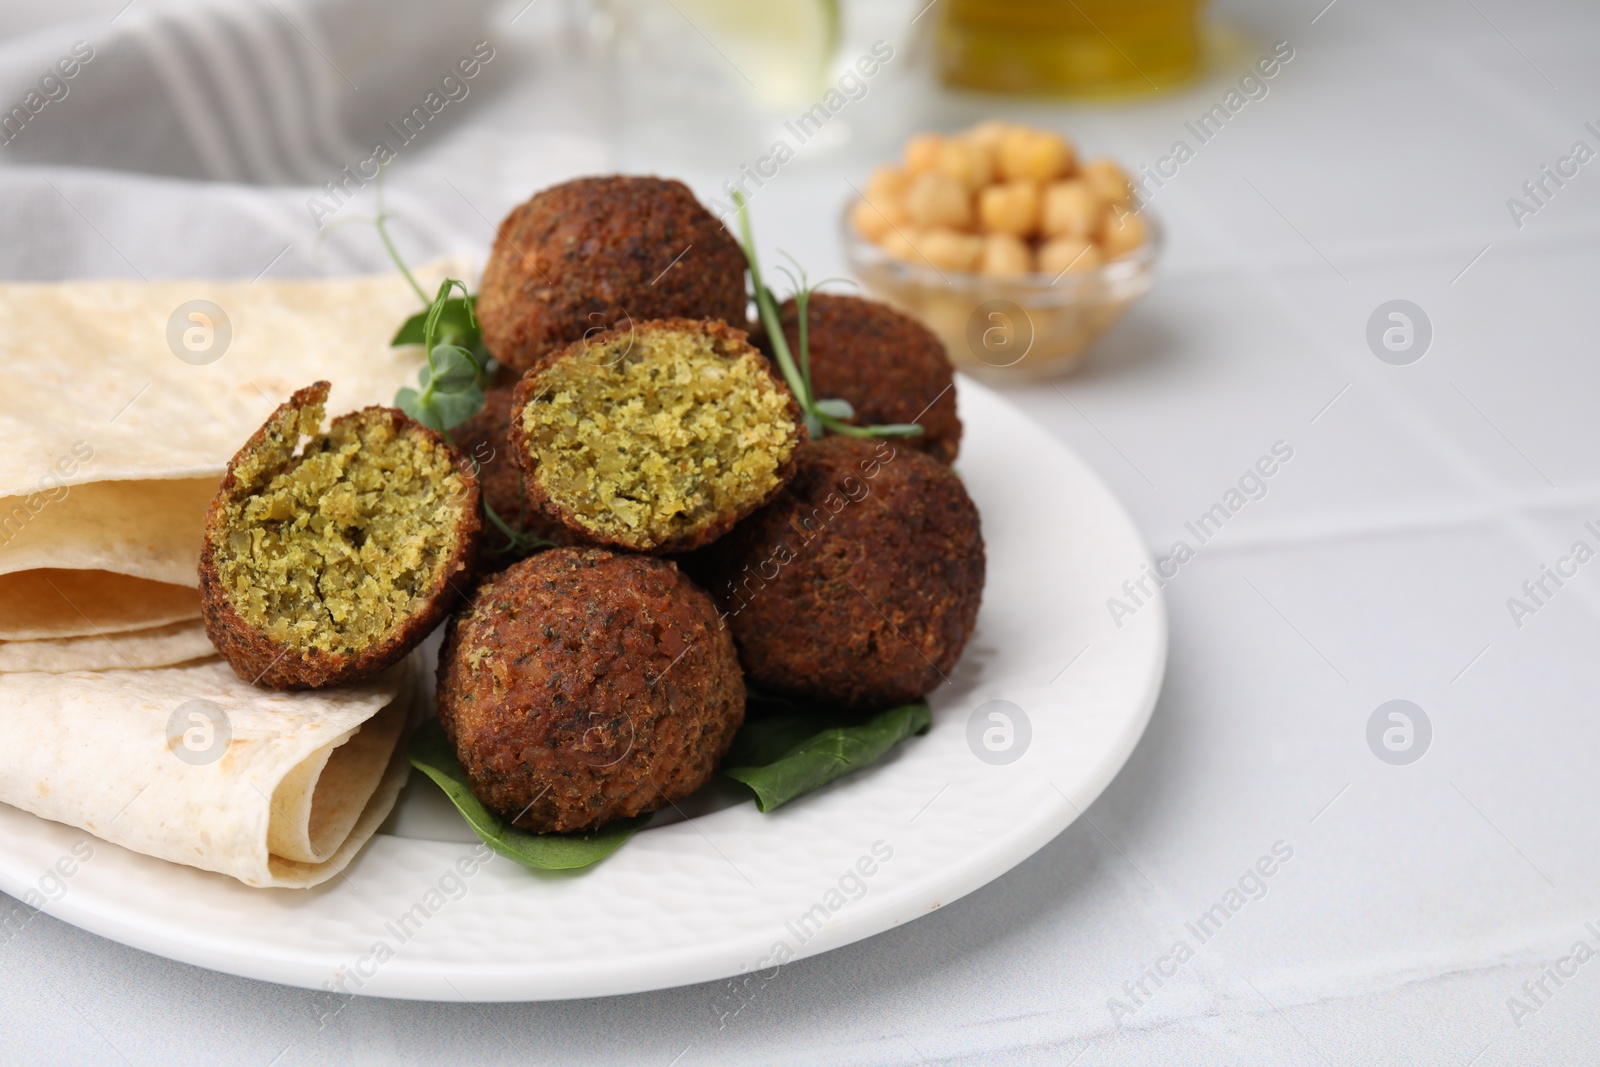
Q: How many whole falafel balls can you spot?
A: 5